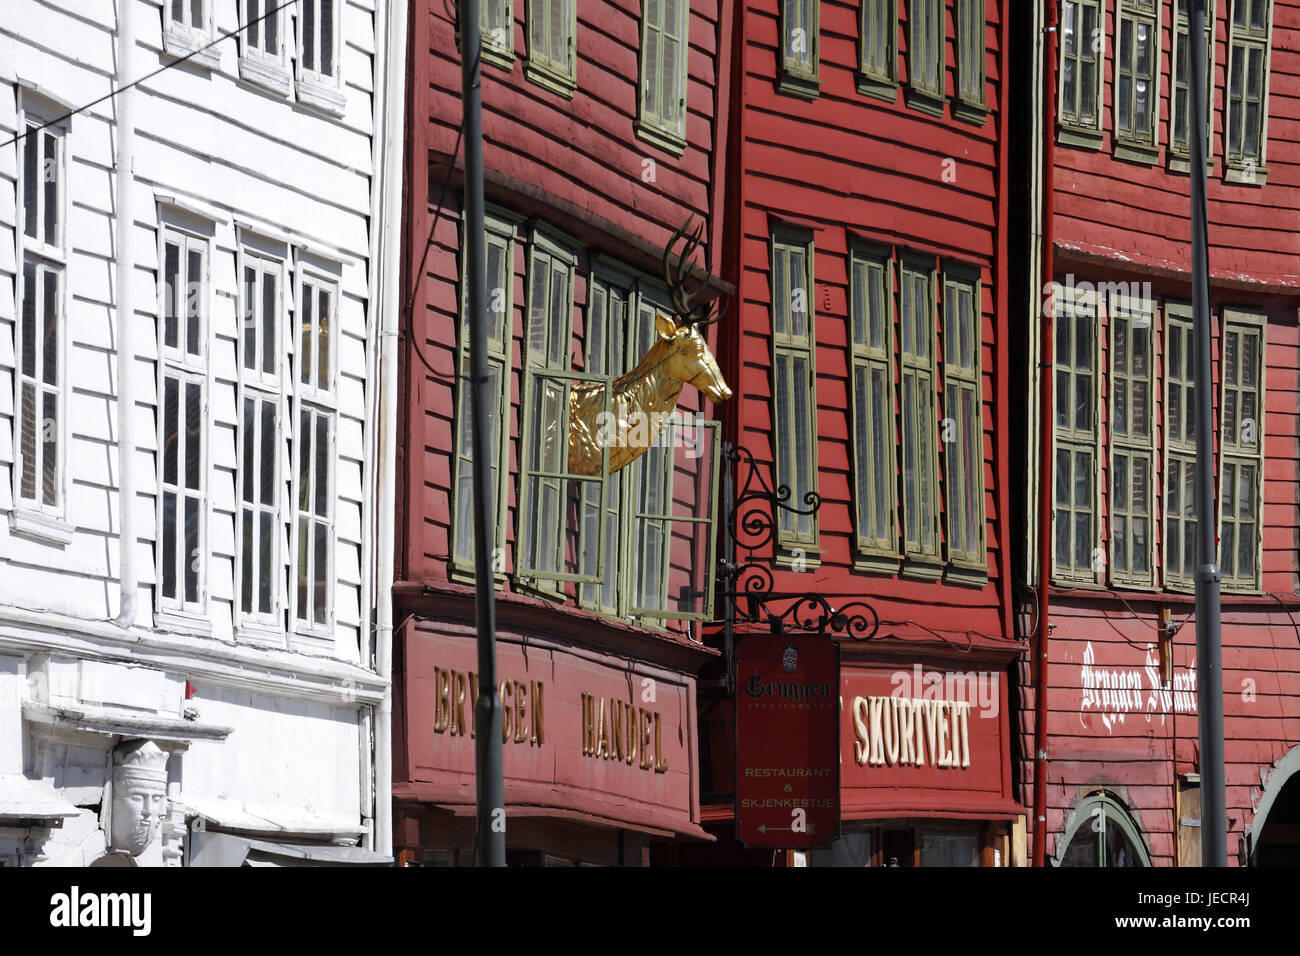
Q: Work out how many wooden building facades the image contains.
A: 4